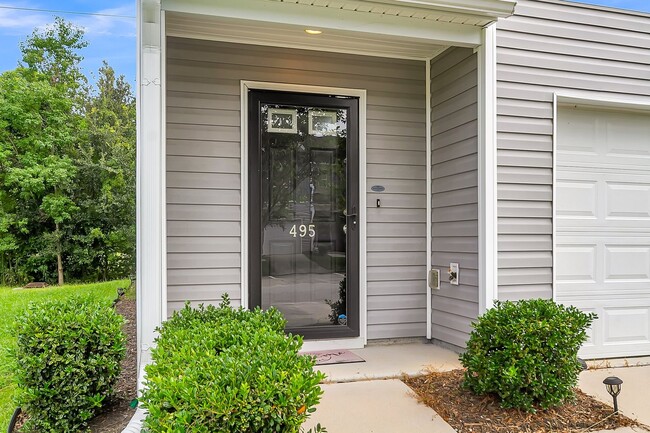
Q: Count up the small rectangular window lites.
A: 2